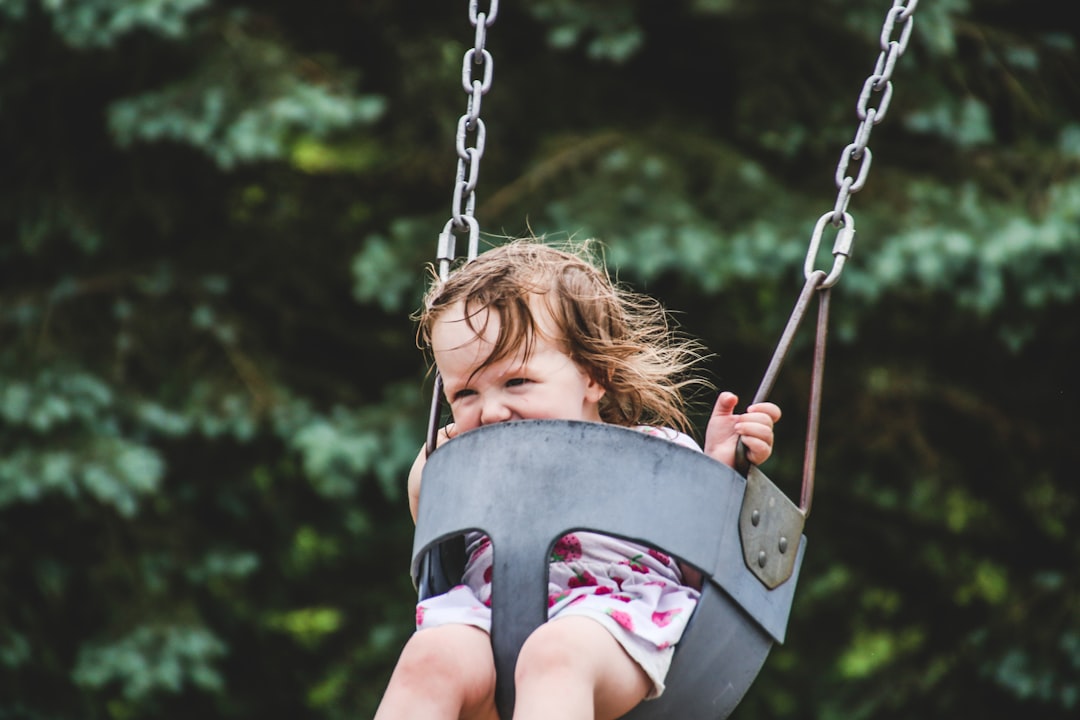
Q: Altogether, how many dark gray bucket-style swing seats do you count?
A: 1